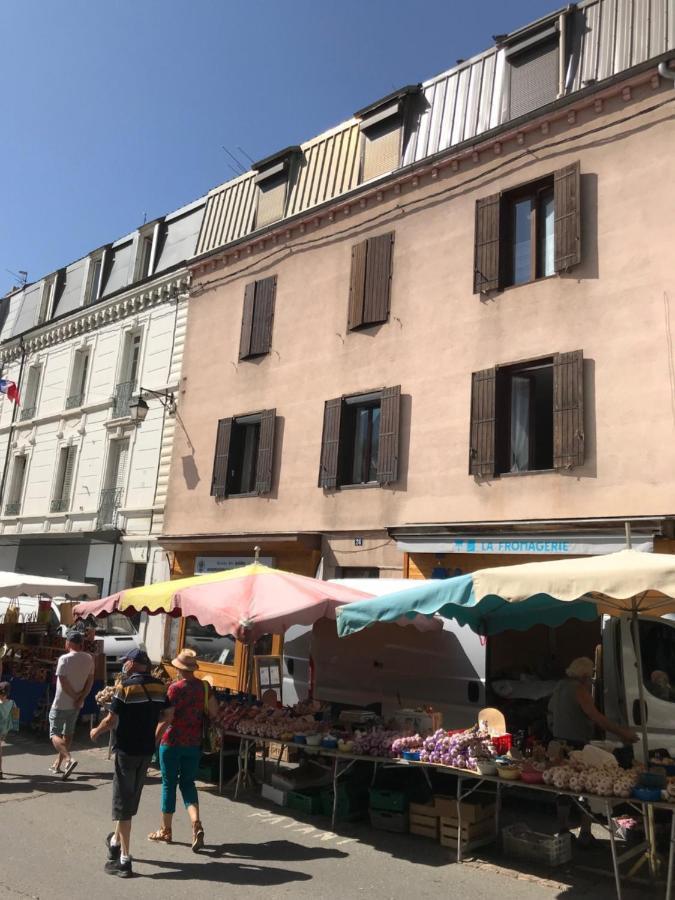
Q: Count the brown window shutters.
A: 12